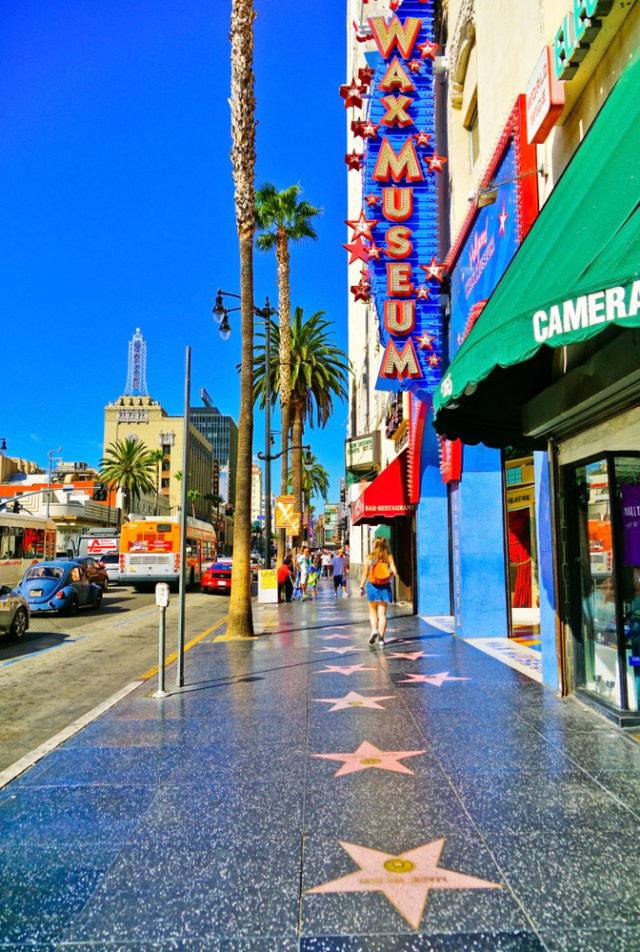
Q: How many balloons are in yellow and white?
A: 0